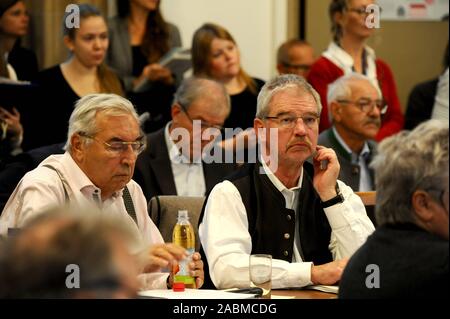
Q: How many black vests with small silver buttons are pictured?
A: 1